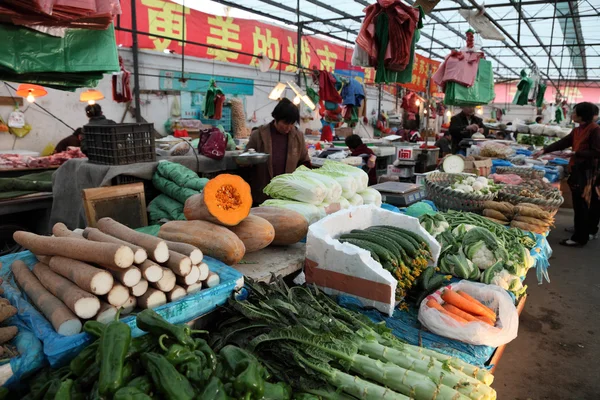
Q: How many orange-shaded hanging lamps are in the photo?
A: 2